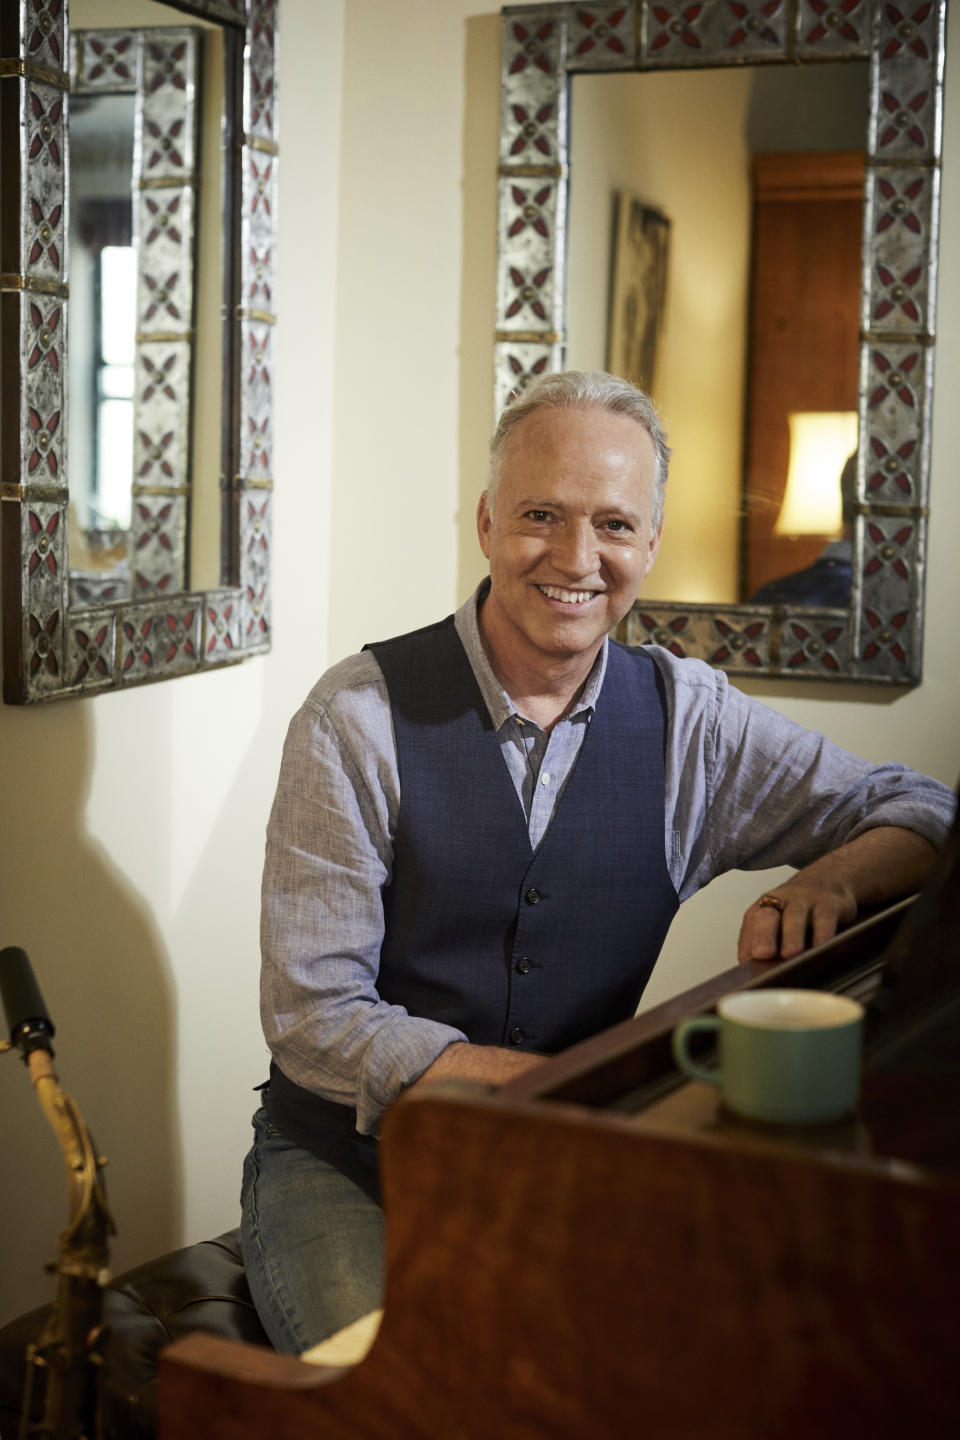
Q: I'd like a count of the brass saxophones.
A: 1